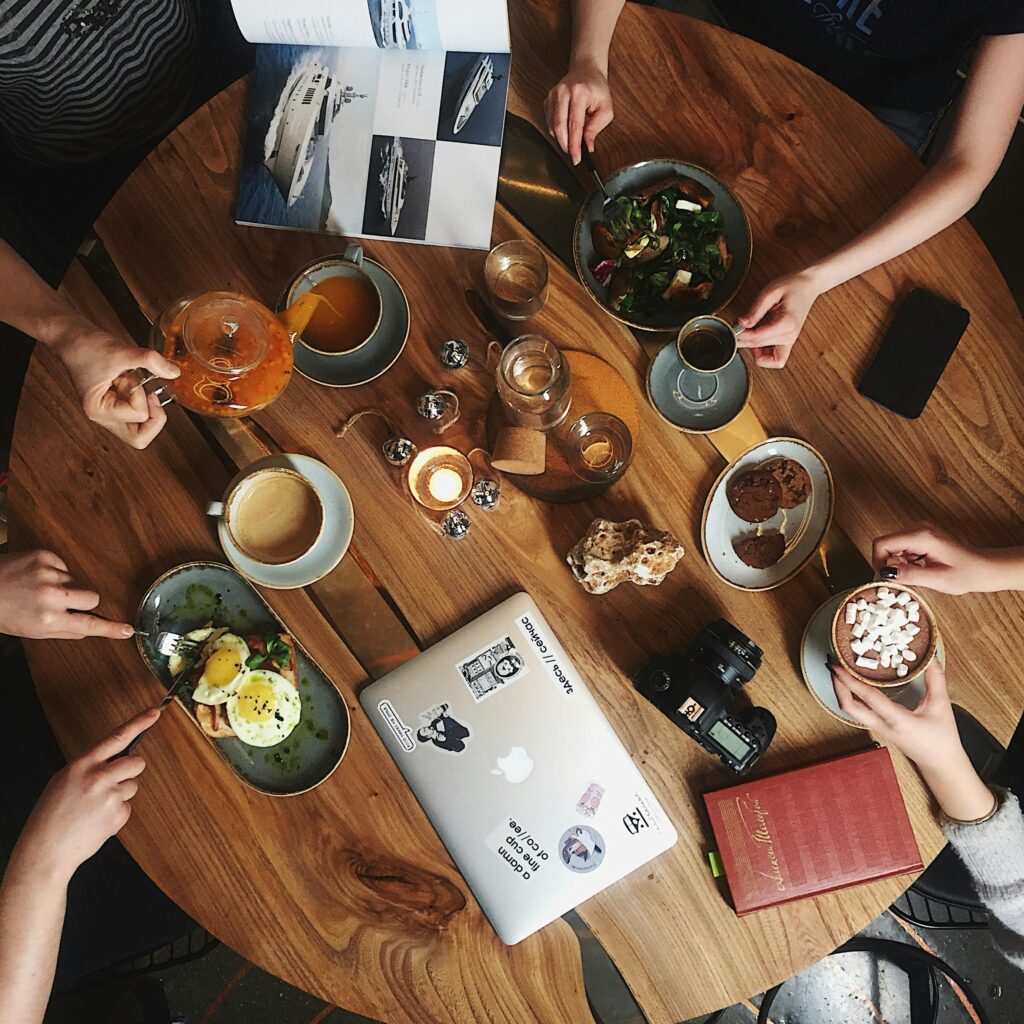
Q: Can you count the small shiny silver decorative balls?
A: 5